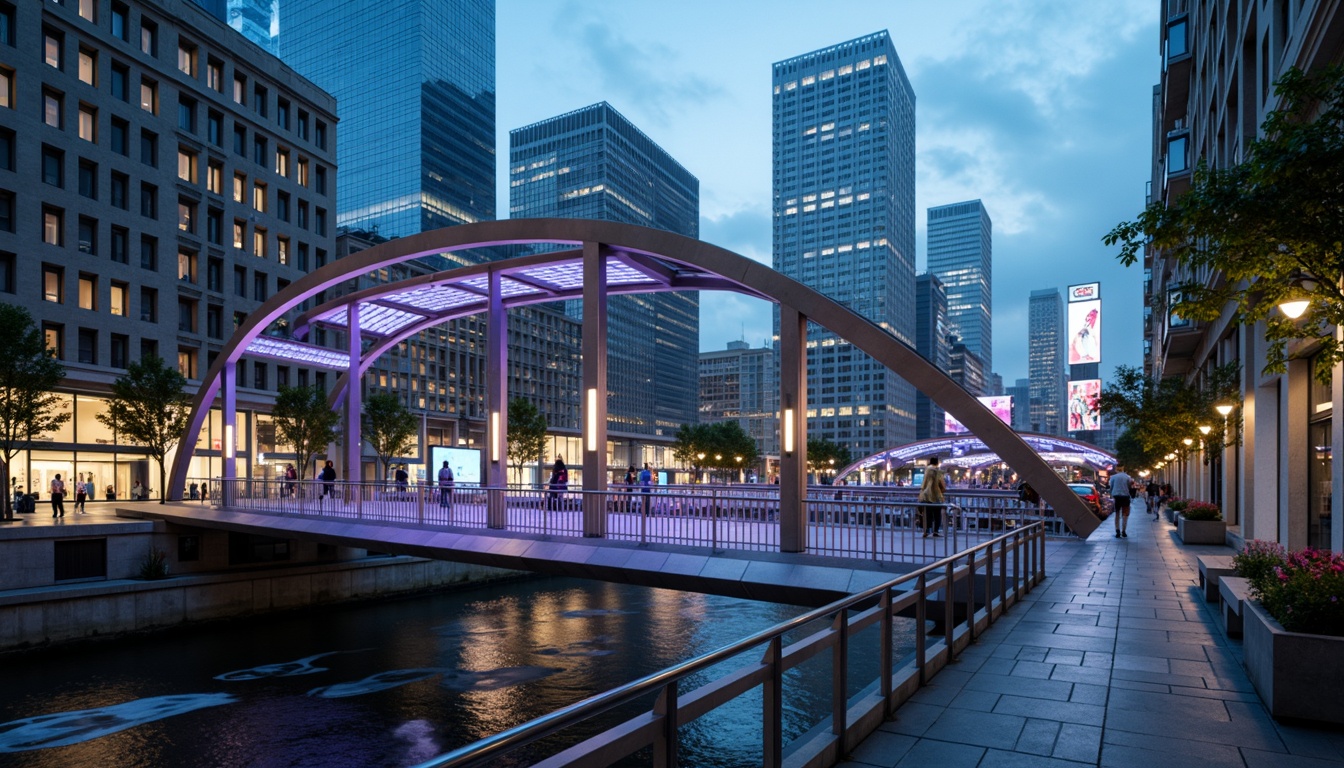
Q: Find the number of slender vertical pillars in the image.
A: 5